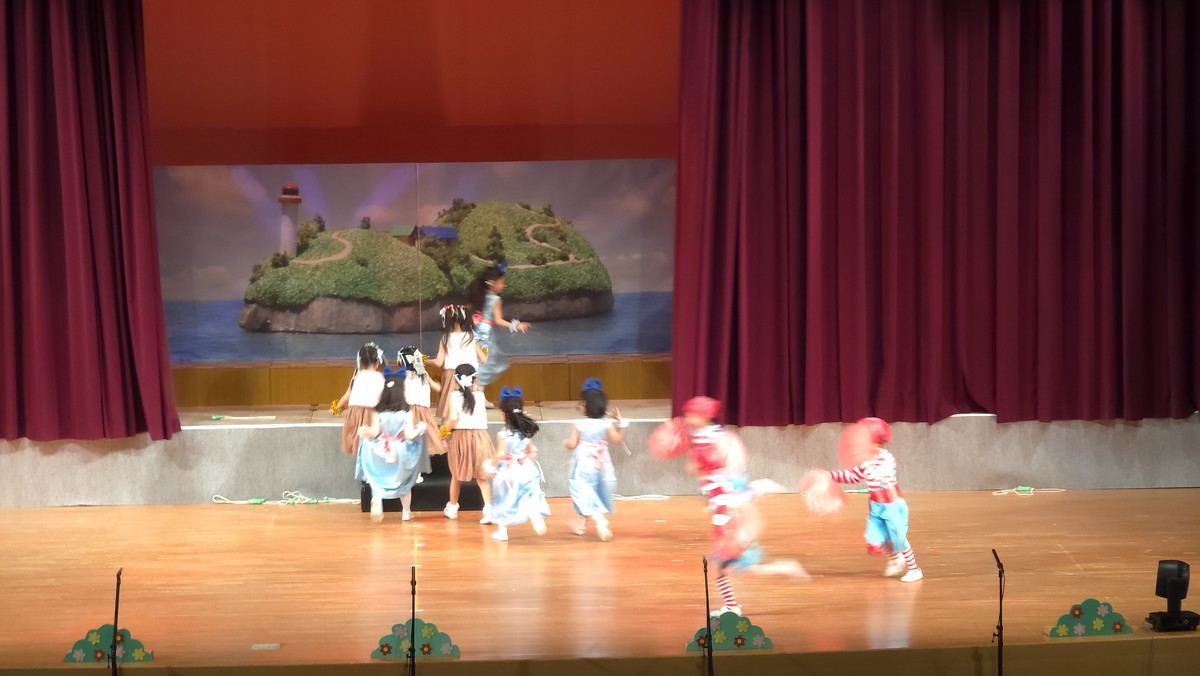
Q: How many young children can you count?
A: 10